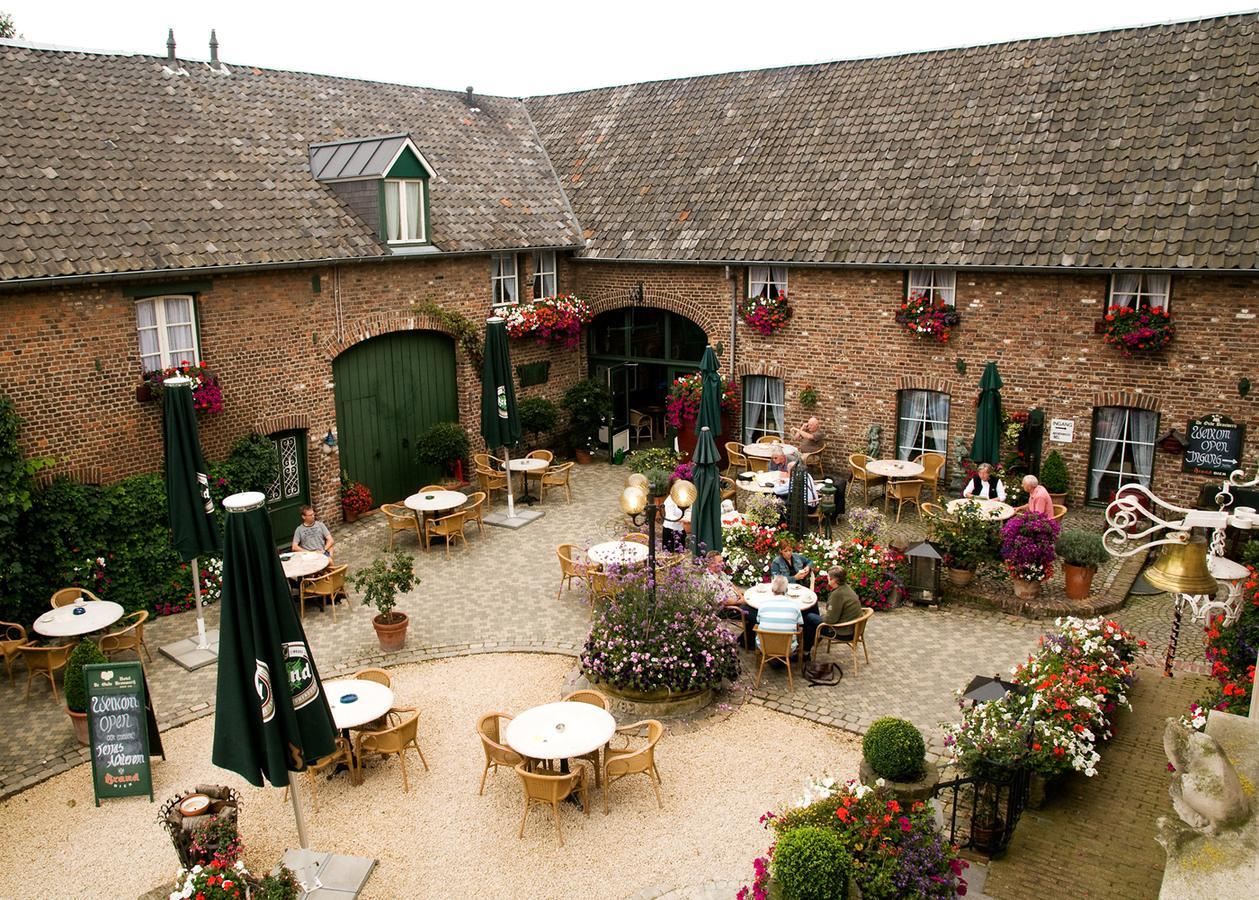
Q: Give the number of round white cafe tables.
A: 12